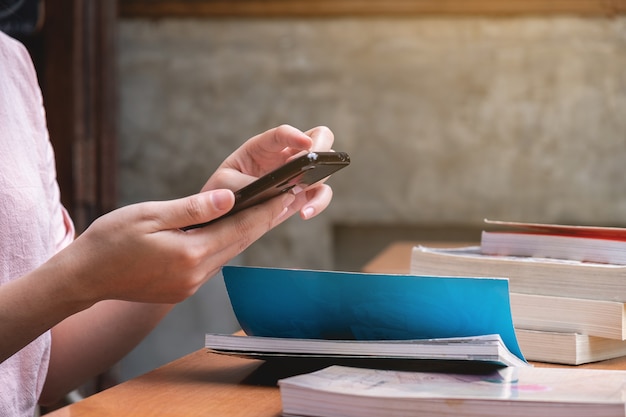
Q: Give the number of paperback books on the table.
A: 6